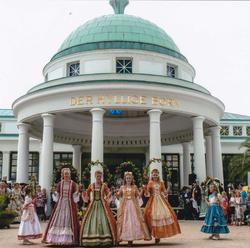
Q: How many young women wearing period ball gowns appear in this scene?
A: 4